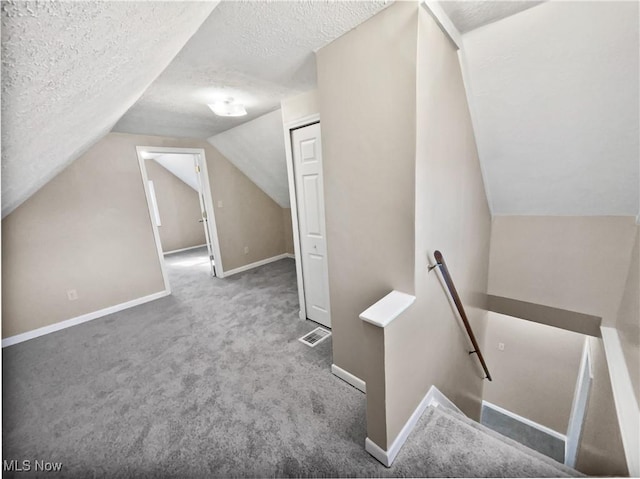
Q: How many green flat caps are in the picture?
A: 0